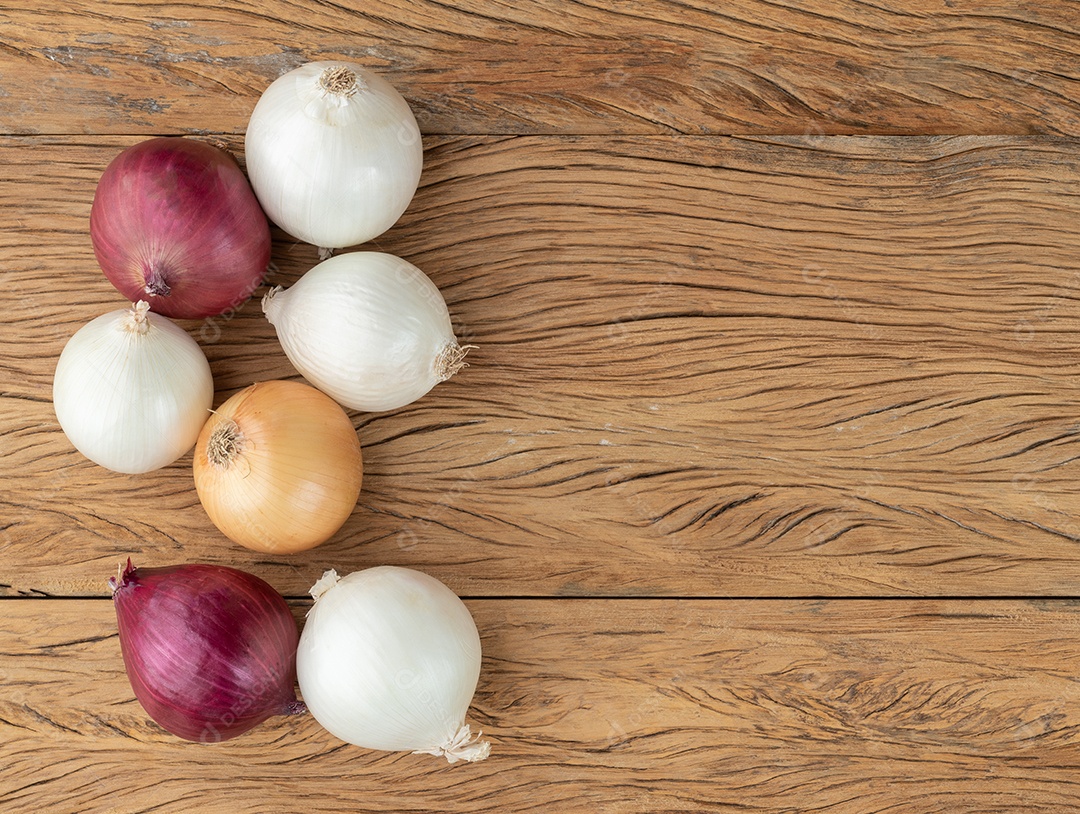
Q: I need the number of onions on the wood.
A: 7